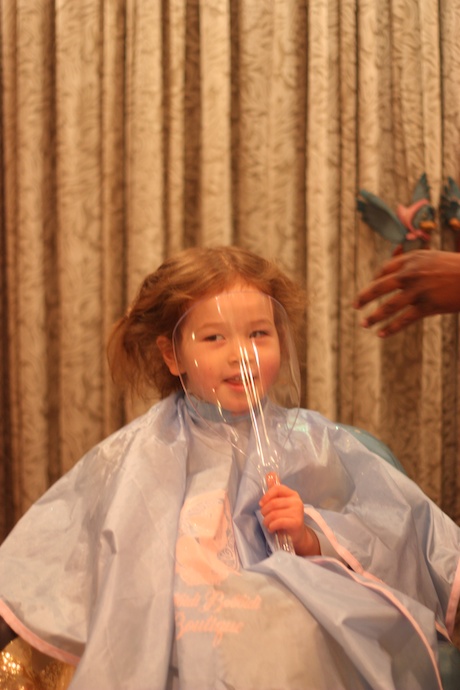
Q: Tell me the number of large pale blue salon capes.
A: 1